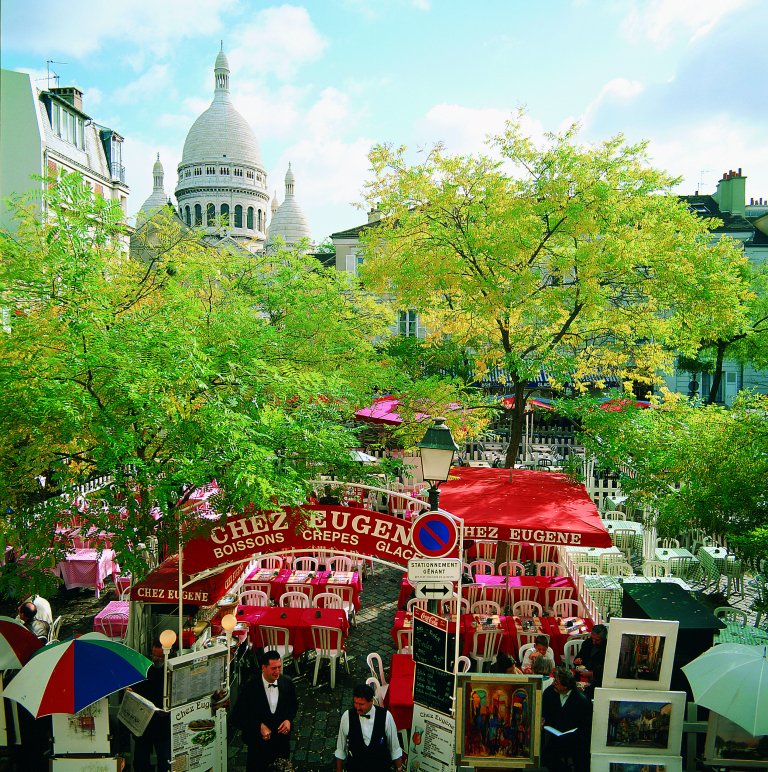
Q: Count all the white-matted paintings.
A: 3